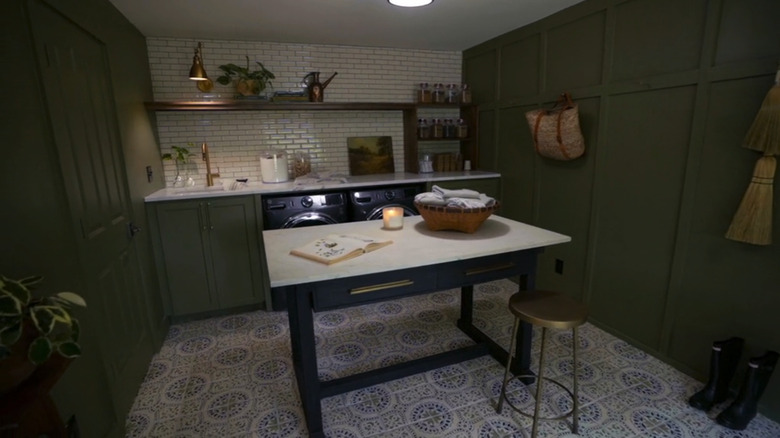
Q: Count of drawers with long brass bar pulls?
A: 2